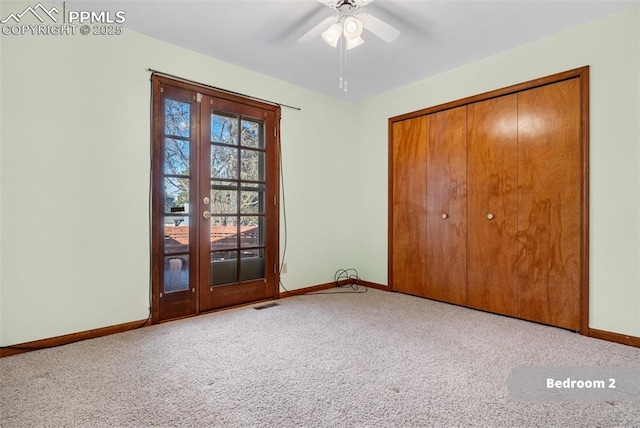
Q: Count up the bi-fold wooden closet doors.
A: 2